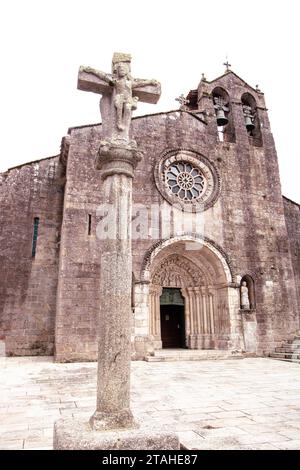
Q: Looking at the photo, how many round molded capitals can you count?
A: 1